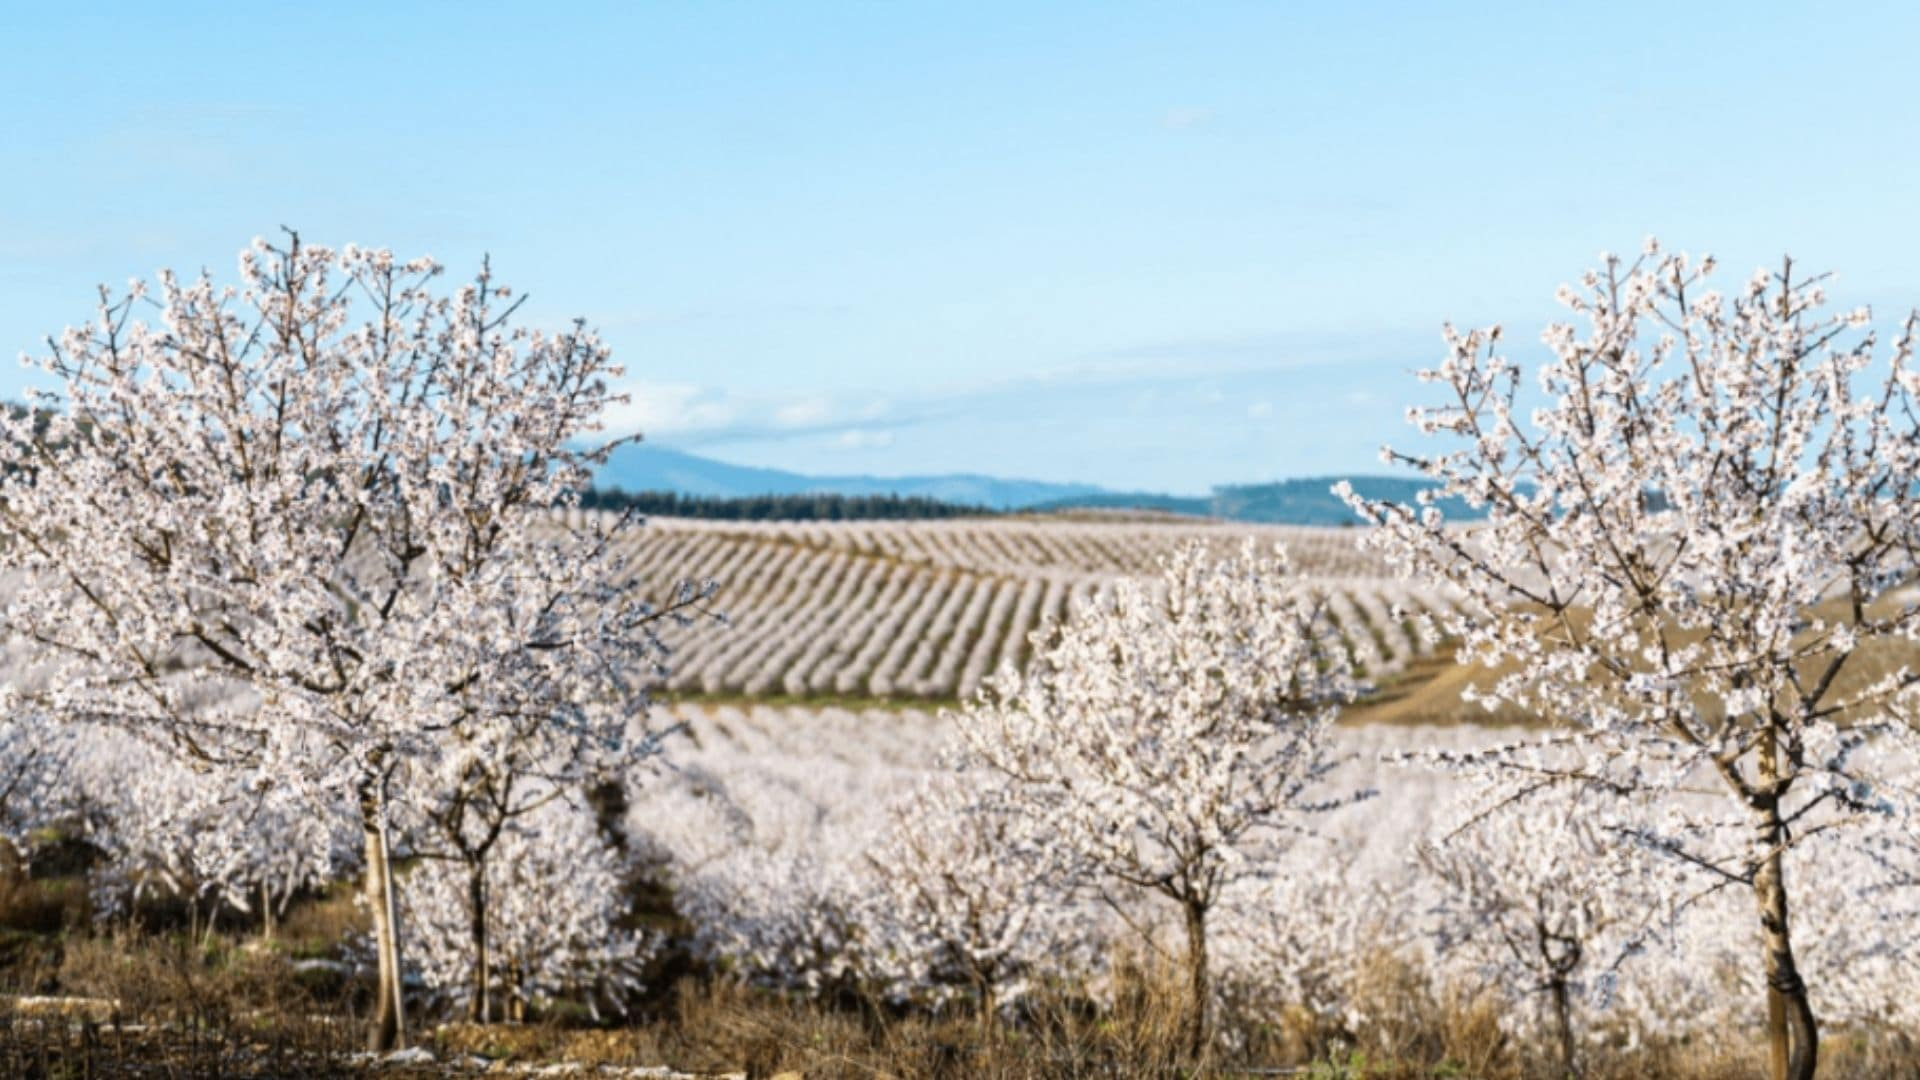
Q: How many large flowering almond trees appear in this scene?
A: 3